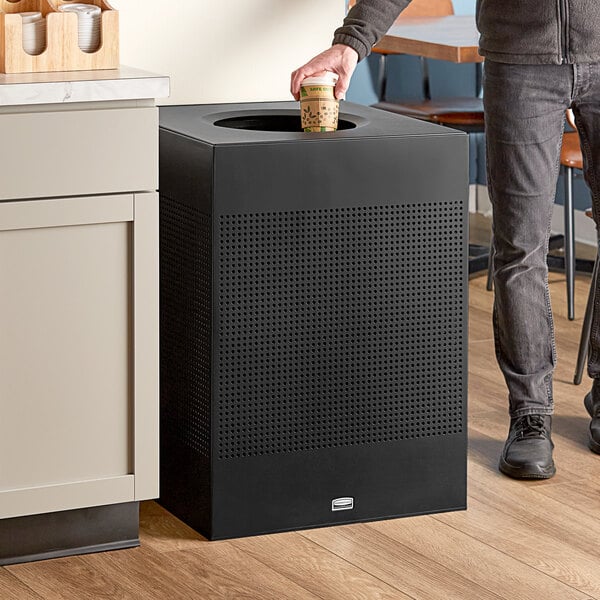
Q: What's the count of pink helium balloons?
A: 0